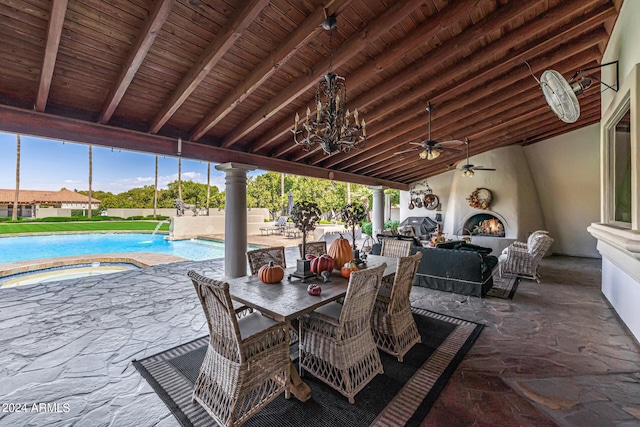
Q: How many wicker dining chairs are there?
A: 6